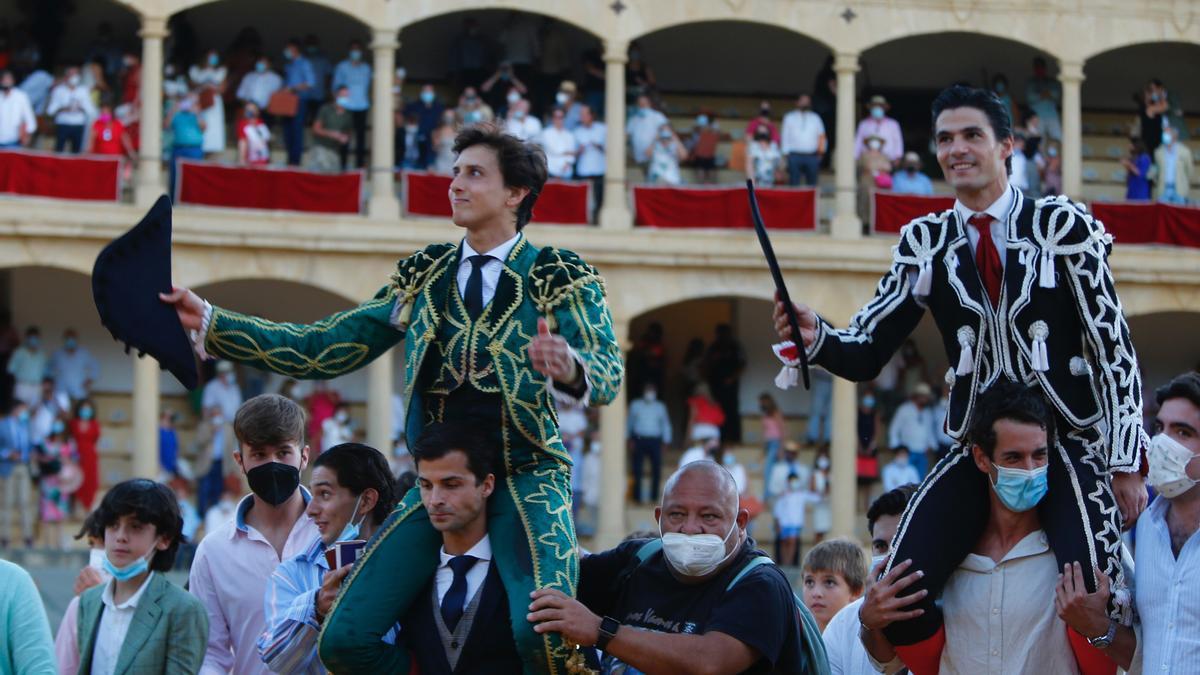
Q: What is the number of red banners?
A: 6